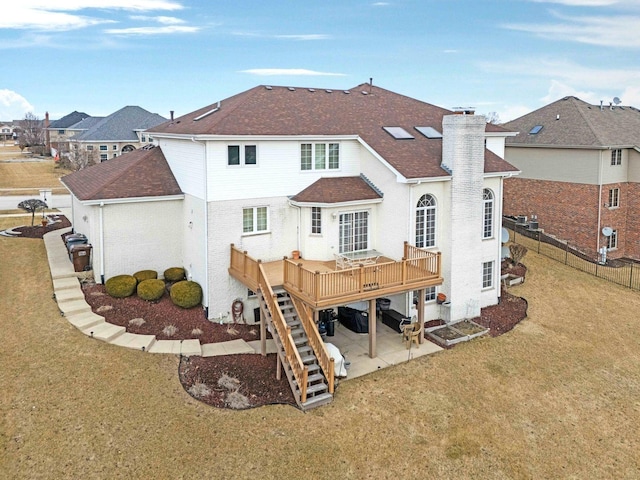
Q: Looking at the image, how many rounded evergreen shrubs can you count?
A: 5